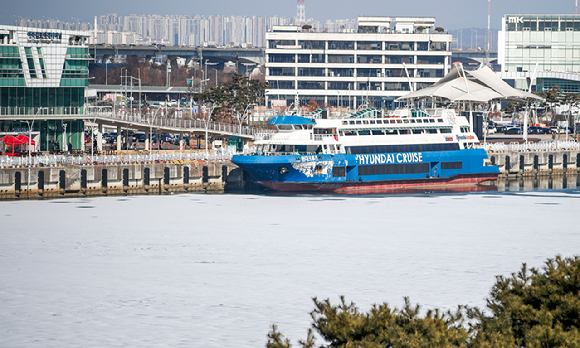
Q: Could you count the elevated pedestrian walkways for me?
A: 1